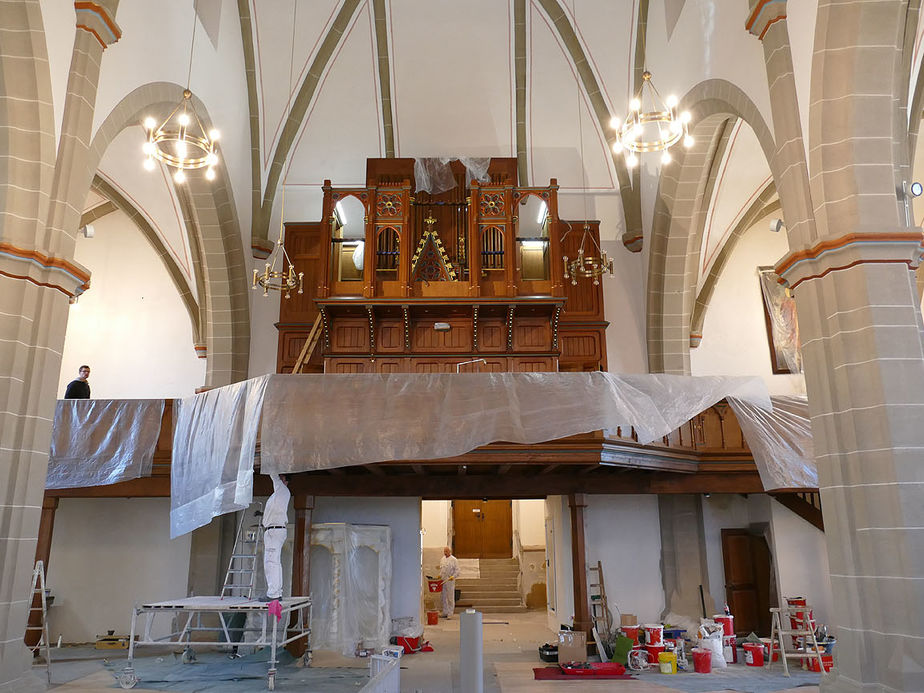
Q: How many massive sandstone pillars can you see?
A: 2